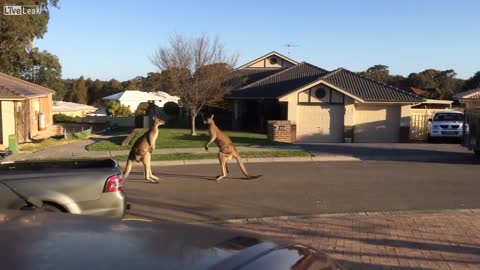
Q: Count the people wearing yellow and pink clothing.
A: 0